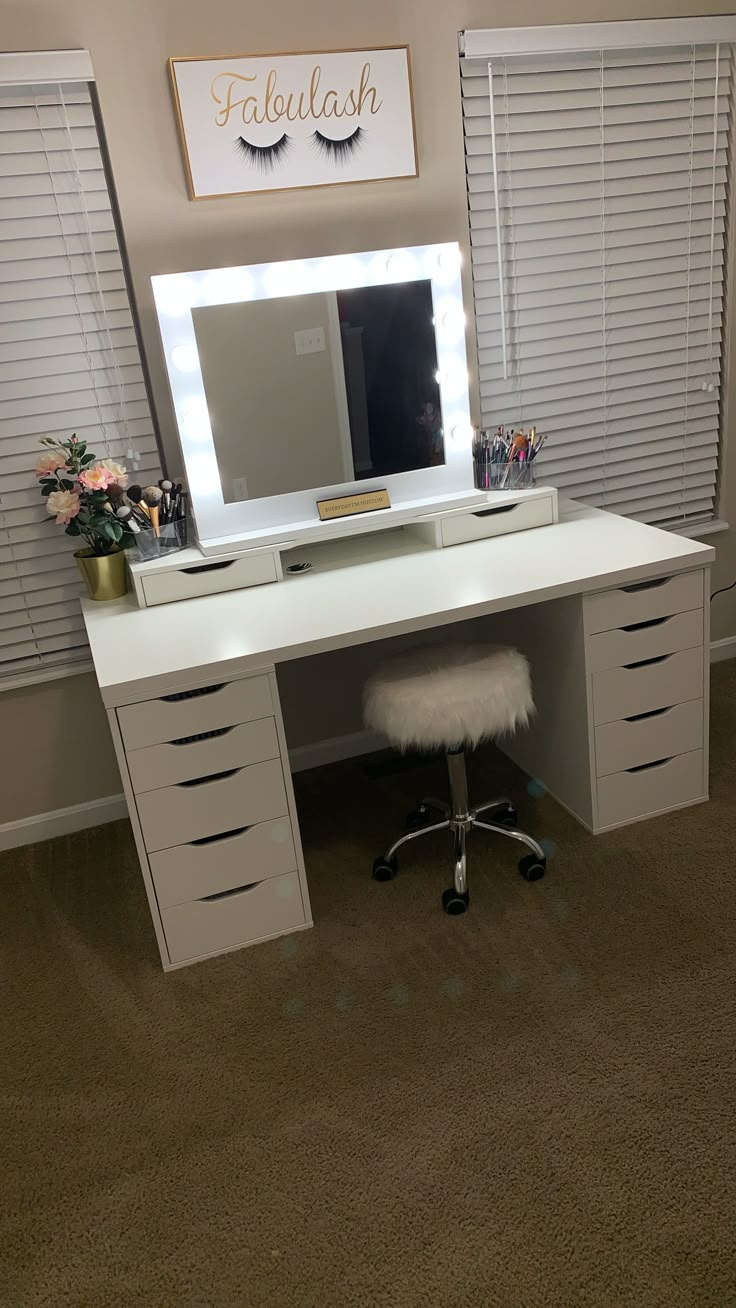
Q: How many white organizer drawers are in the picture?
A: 12